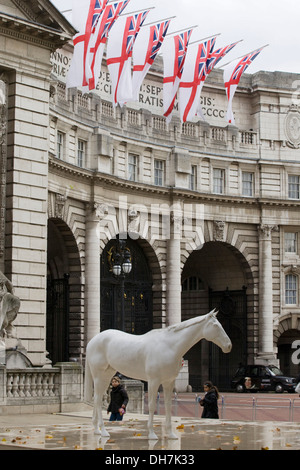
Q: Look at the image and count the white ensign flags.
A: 8